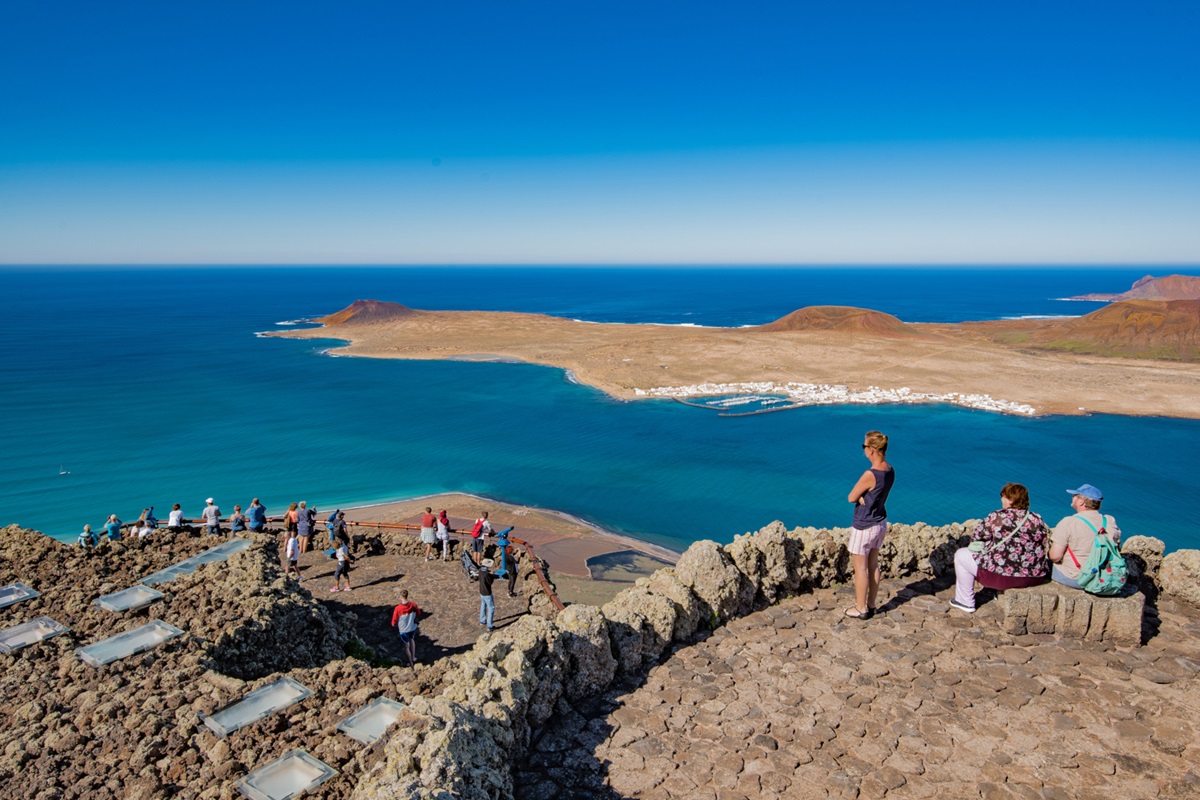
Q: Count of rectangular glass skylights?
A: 8